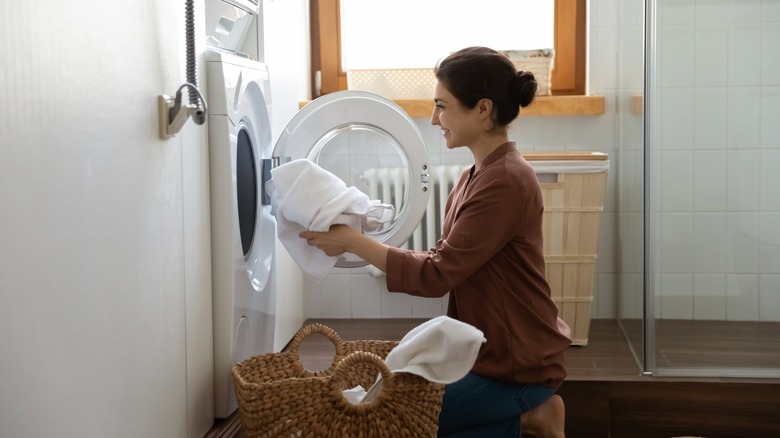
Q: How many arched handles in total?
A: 2